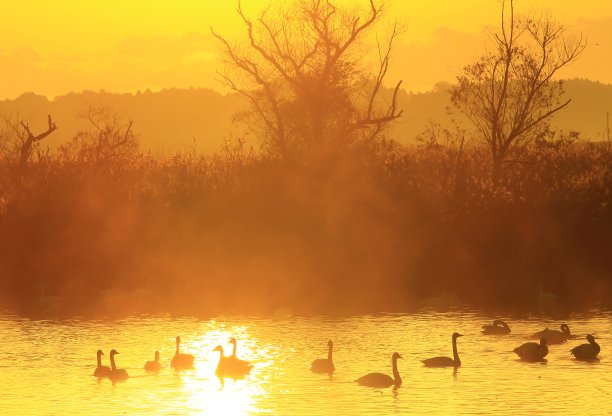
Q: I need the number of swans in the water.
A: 13